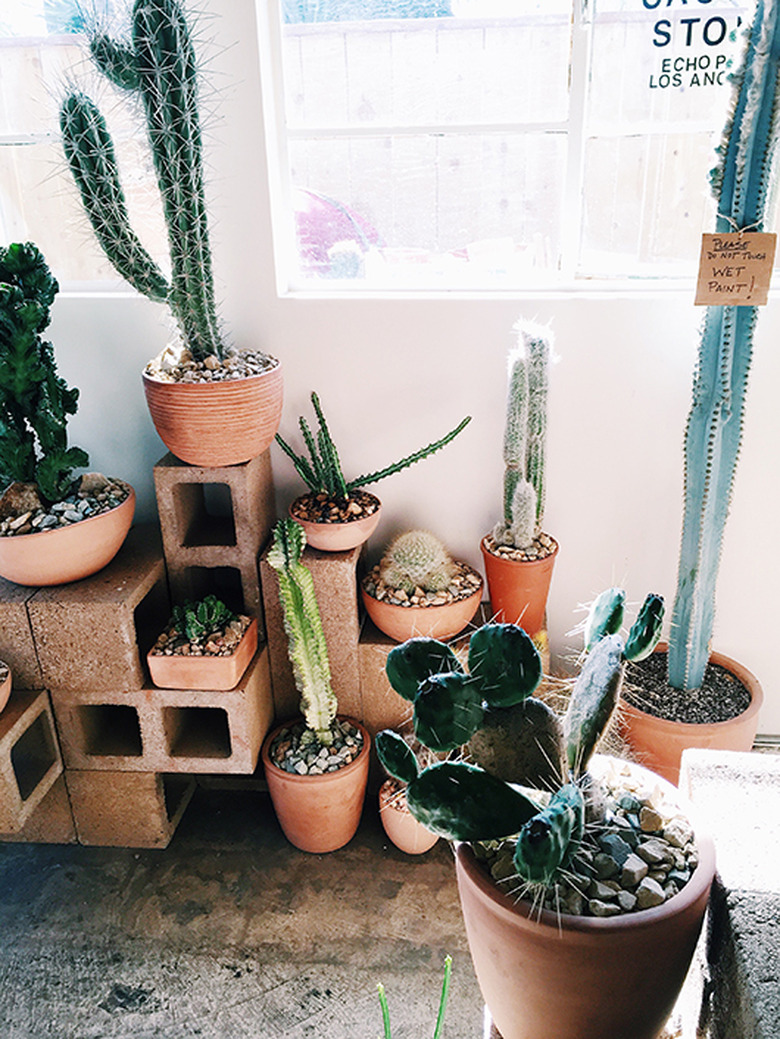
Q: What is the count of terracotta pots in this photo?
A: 11